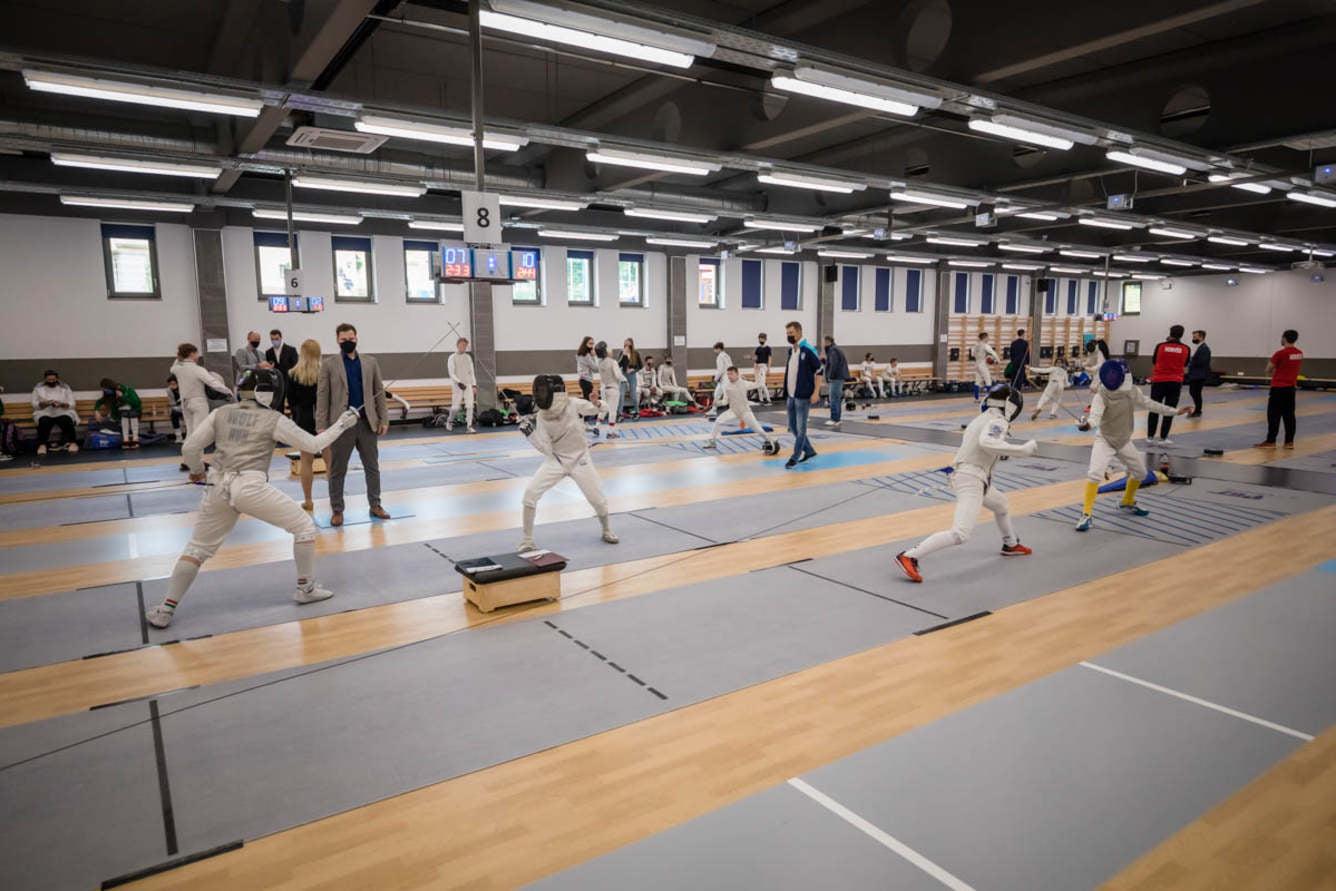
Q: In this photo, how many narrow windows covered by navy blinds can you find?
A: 11